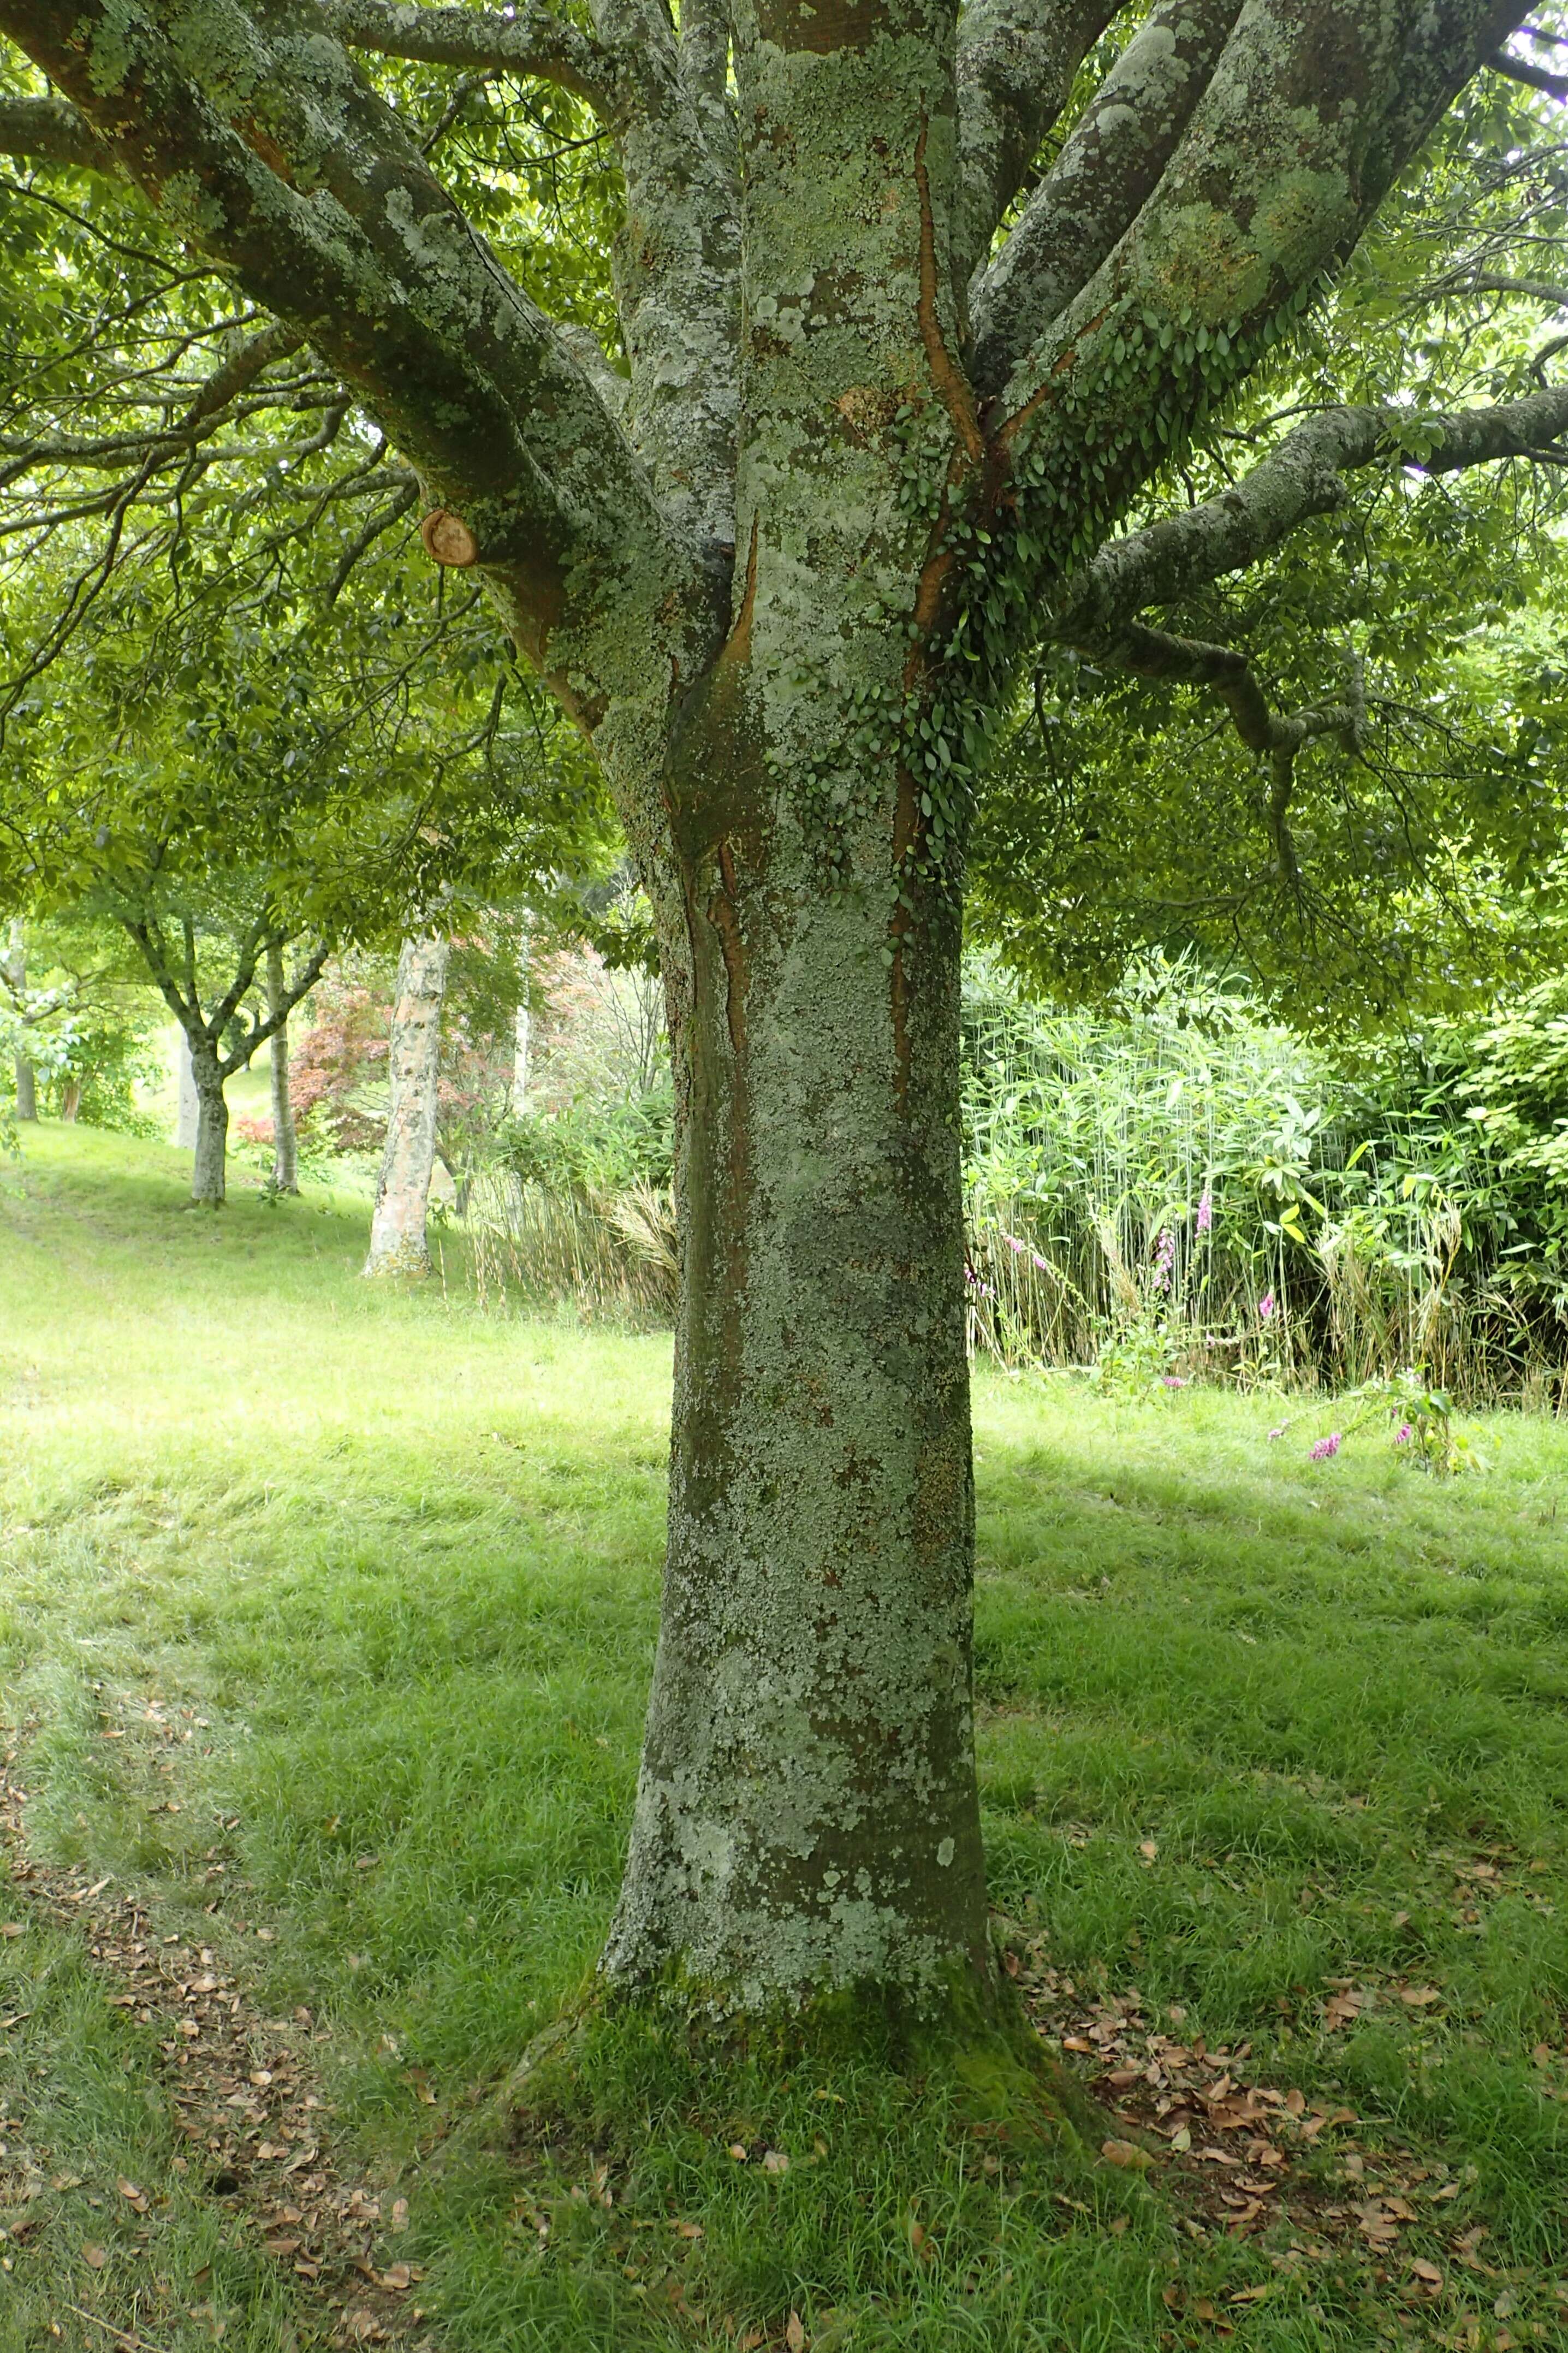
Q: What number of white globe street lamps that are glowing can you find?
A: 0